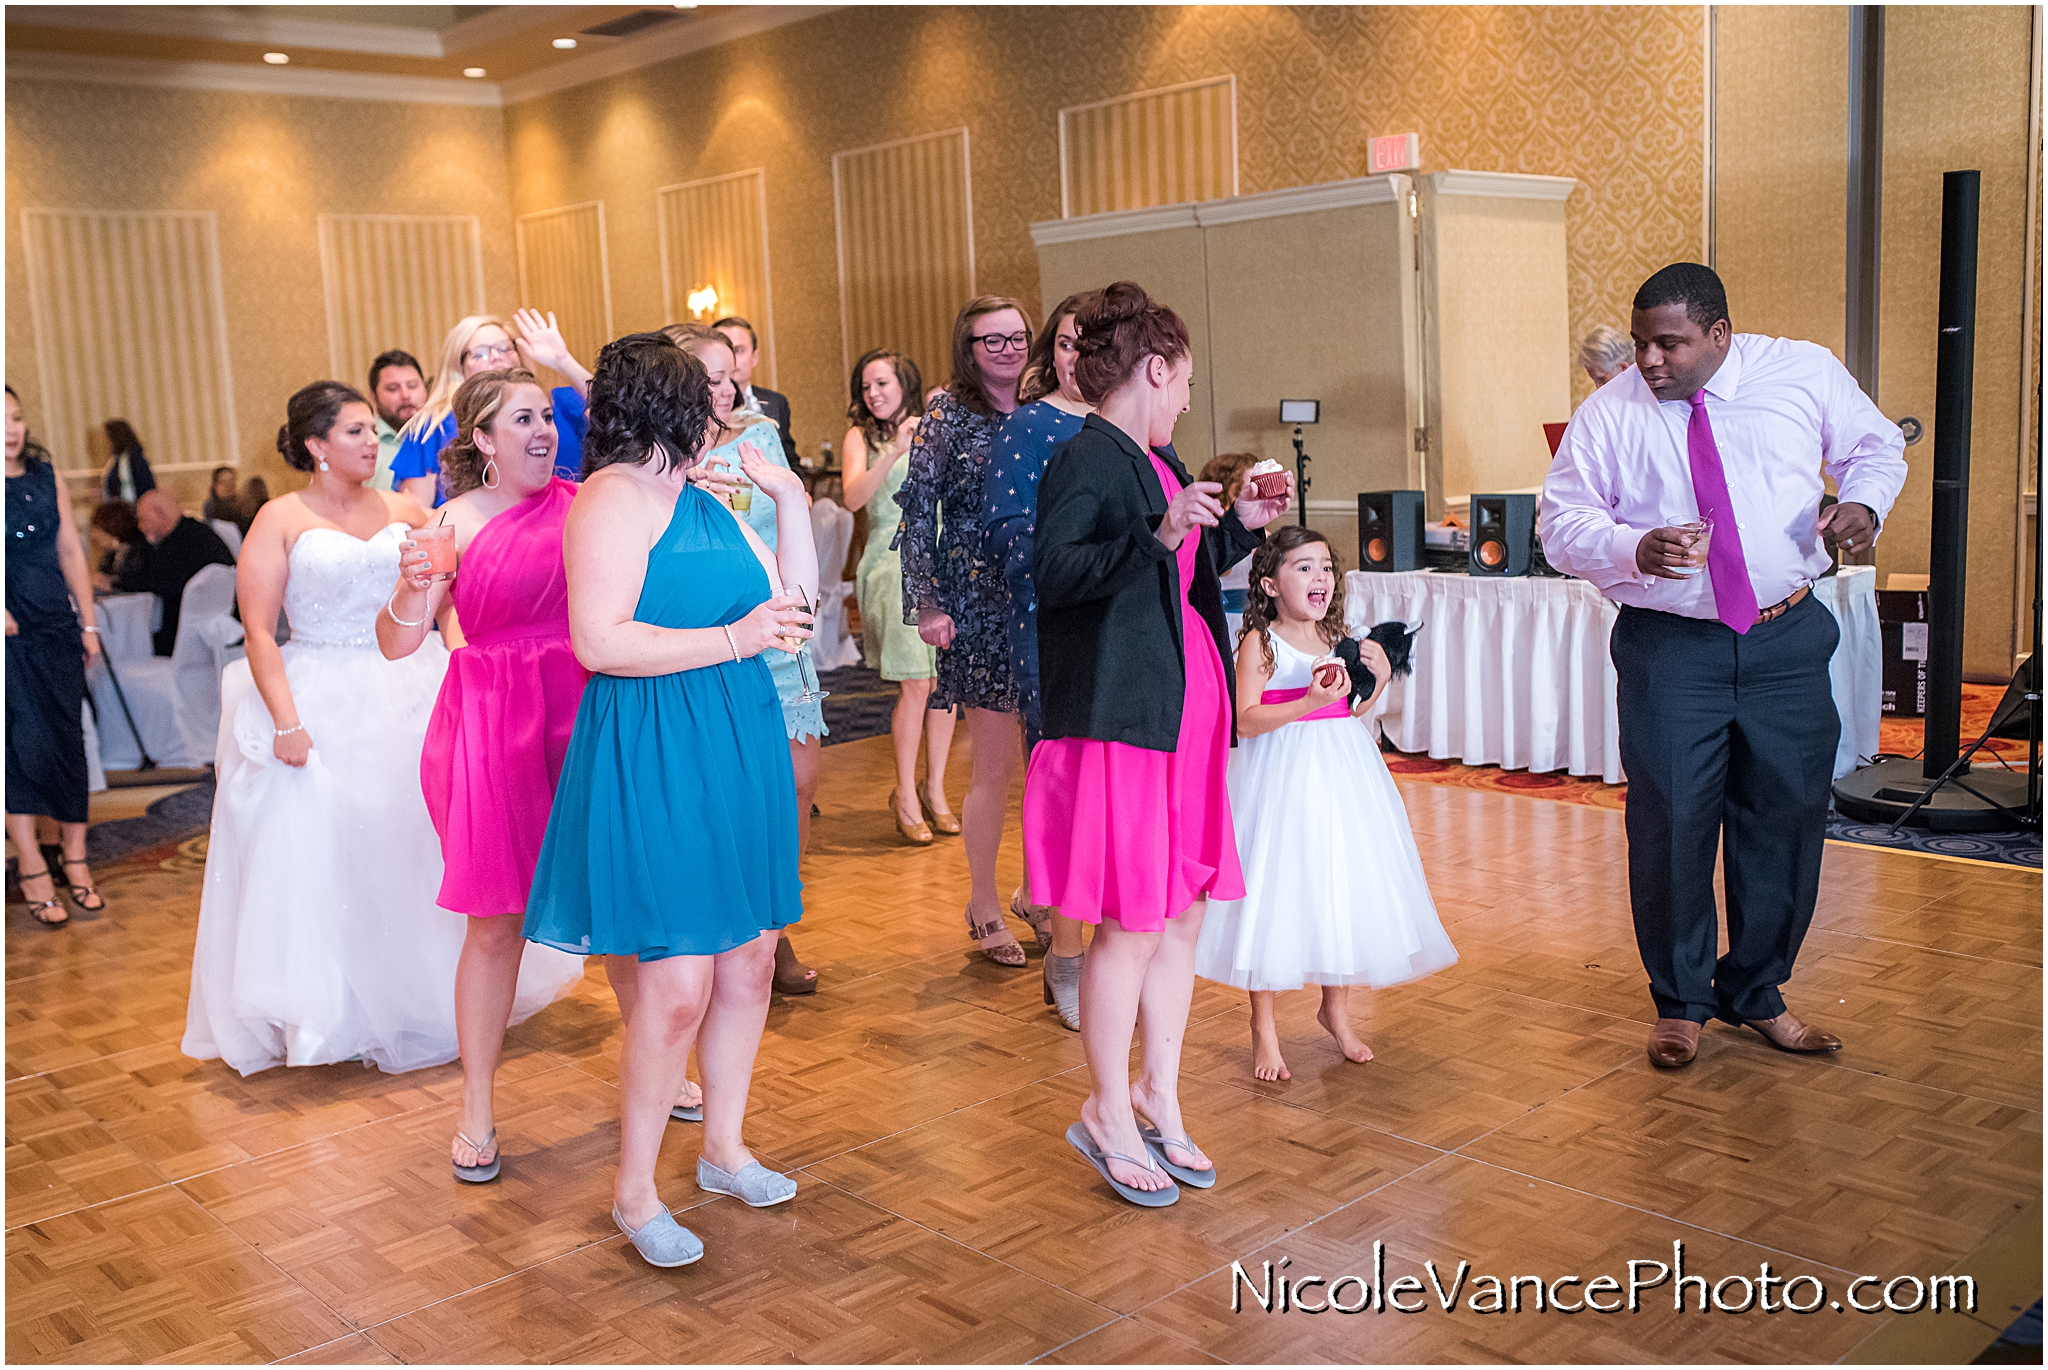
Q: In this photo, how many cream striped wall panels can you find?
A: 6